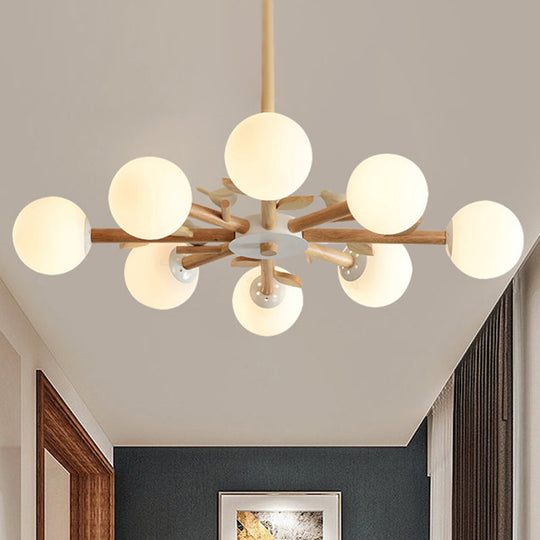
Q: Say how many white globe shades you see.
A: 8